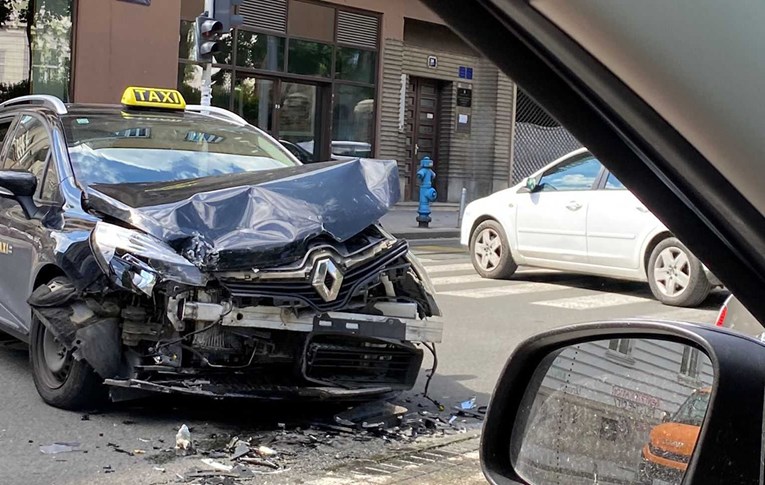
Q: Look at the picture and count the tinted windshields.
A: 1